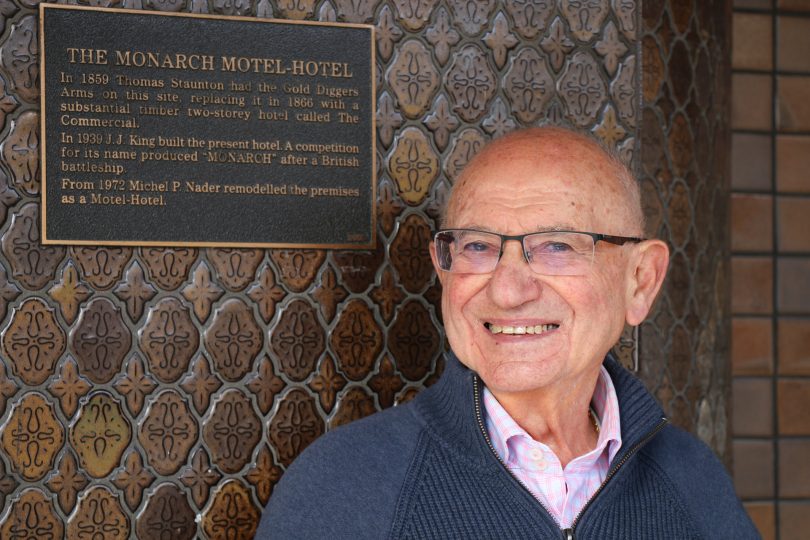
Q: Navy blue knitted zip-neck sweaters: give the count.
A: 1